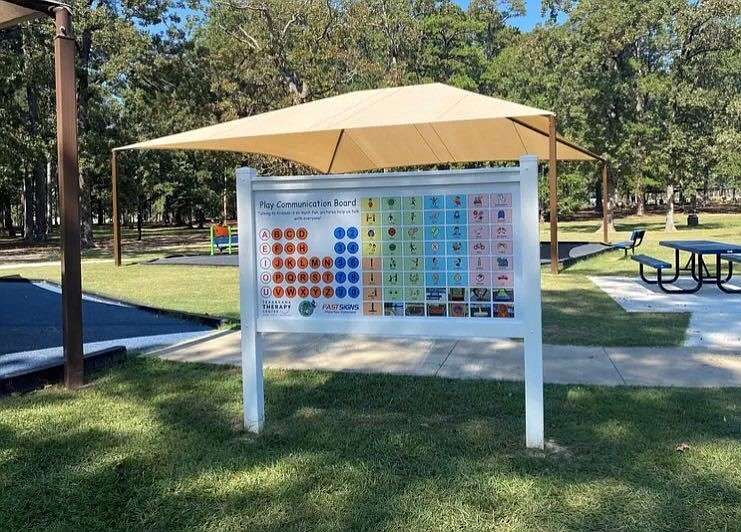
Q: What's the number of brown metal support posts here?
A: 4